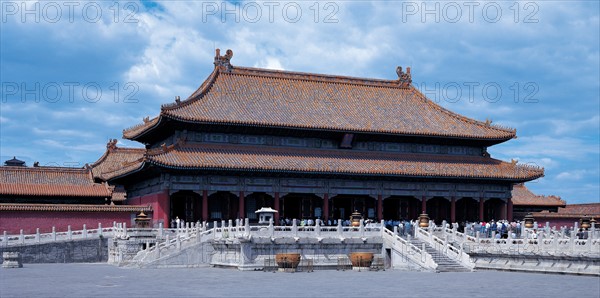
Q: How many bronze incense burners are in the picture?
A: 4